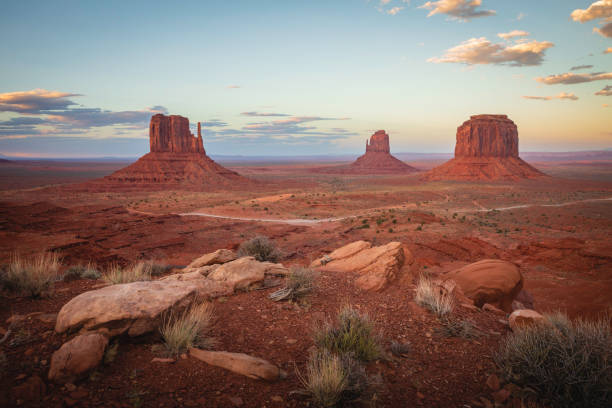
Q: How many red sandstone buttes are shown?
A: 3